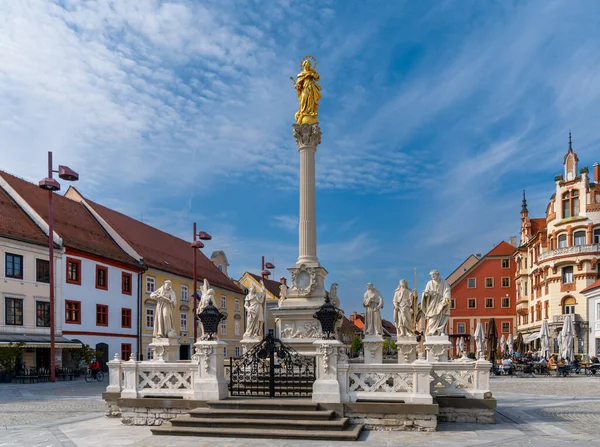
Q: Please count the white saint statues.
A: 6